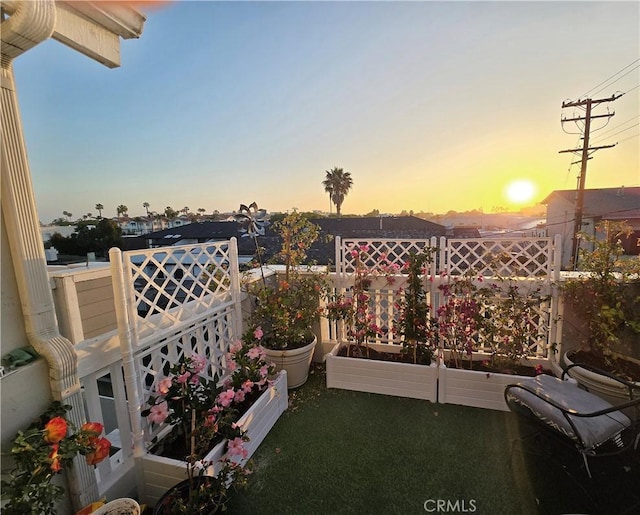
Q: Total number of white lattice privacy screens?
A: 3